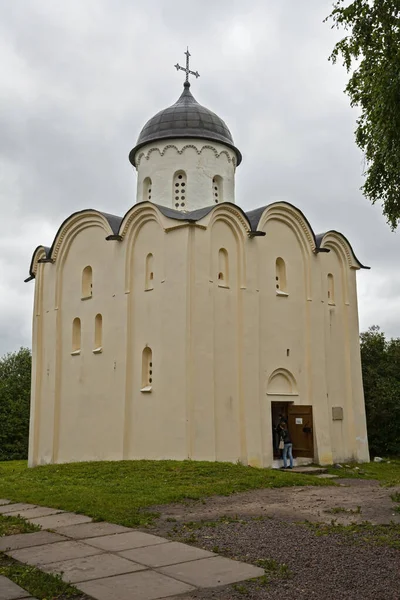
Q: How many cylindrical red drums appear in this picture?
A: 0